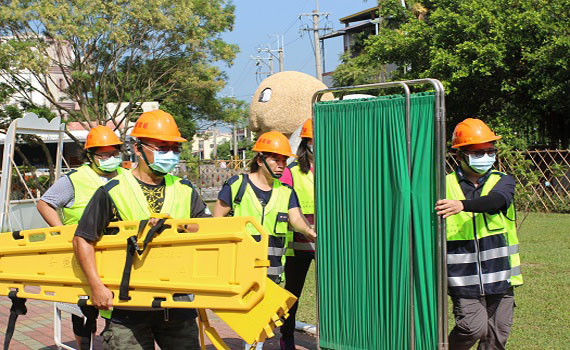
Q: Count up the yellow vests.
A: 5